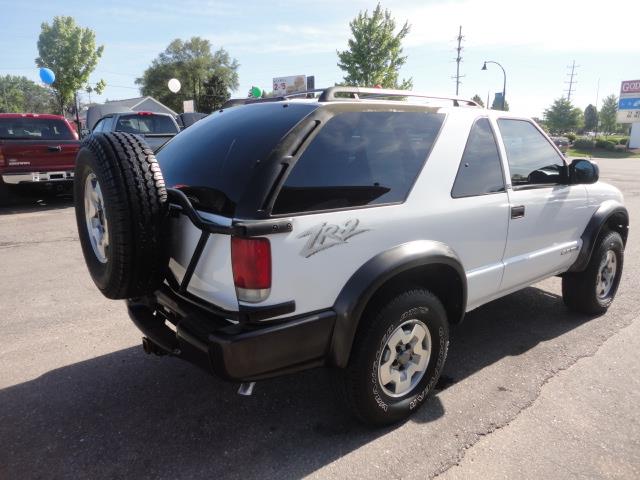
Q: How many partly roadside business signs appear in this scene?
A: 2